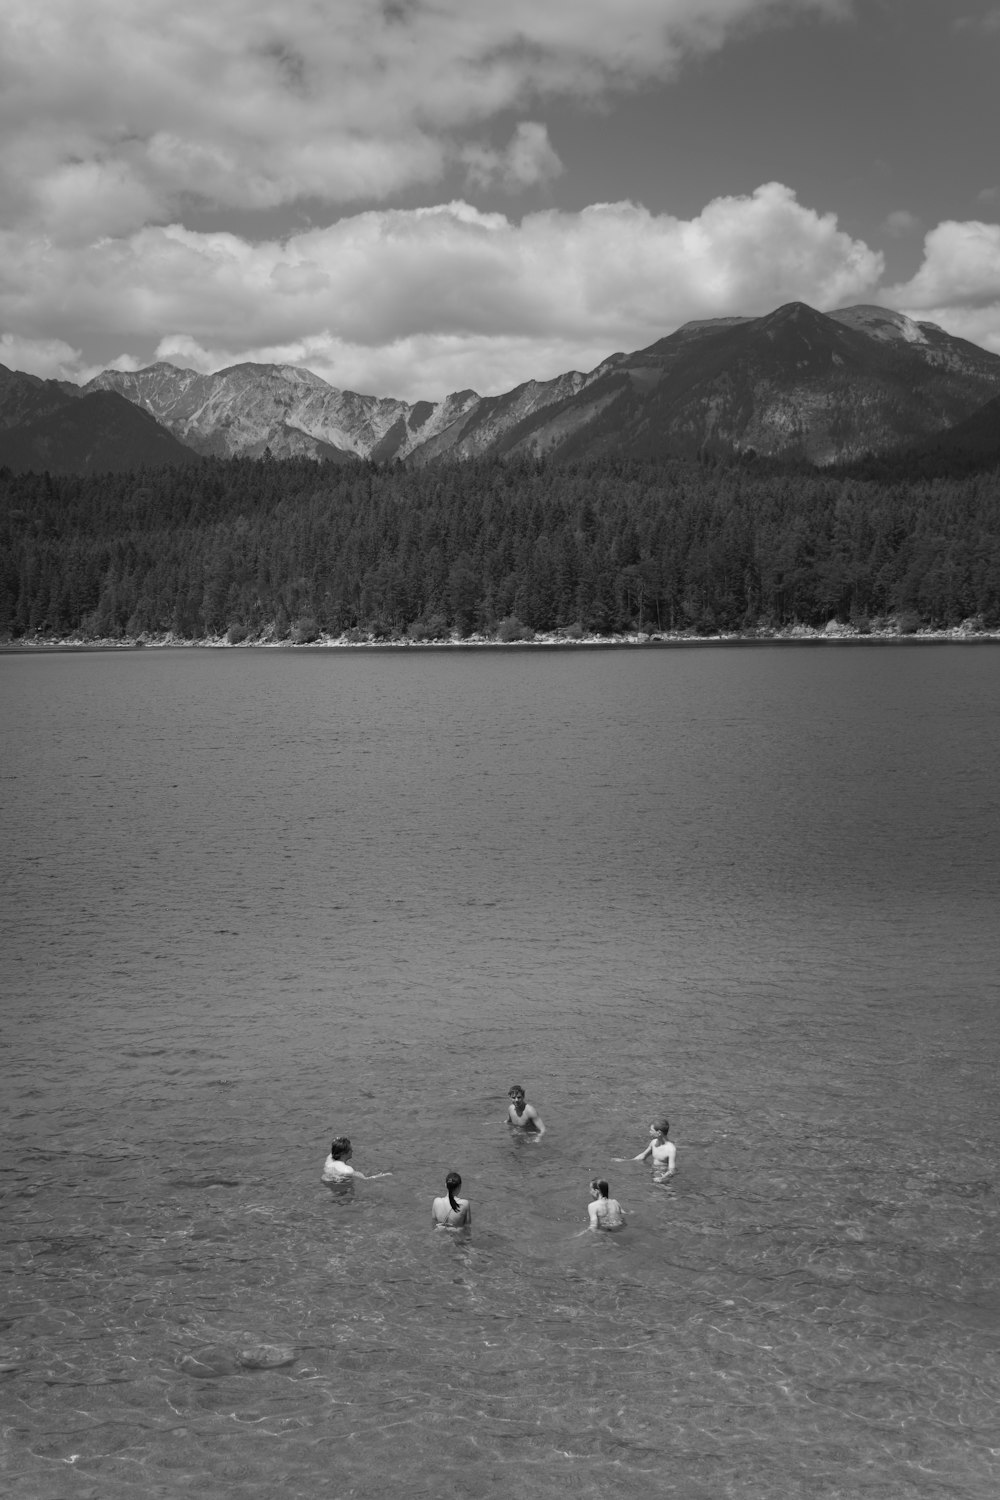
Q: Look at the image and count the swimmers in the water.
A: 5